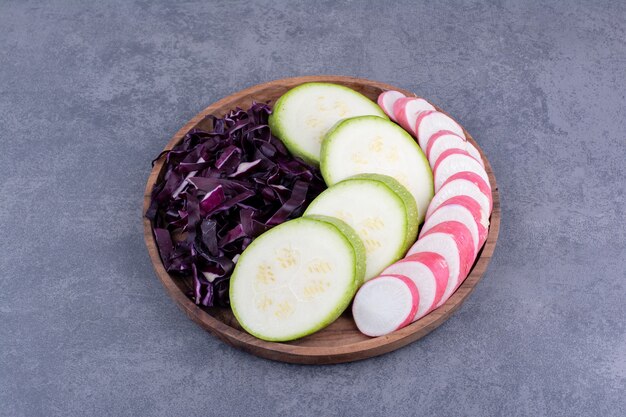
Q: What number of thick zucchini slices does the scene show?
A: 4